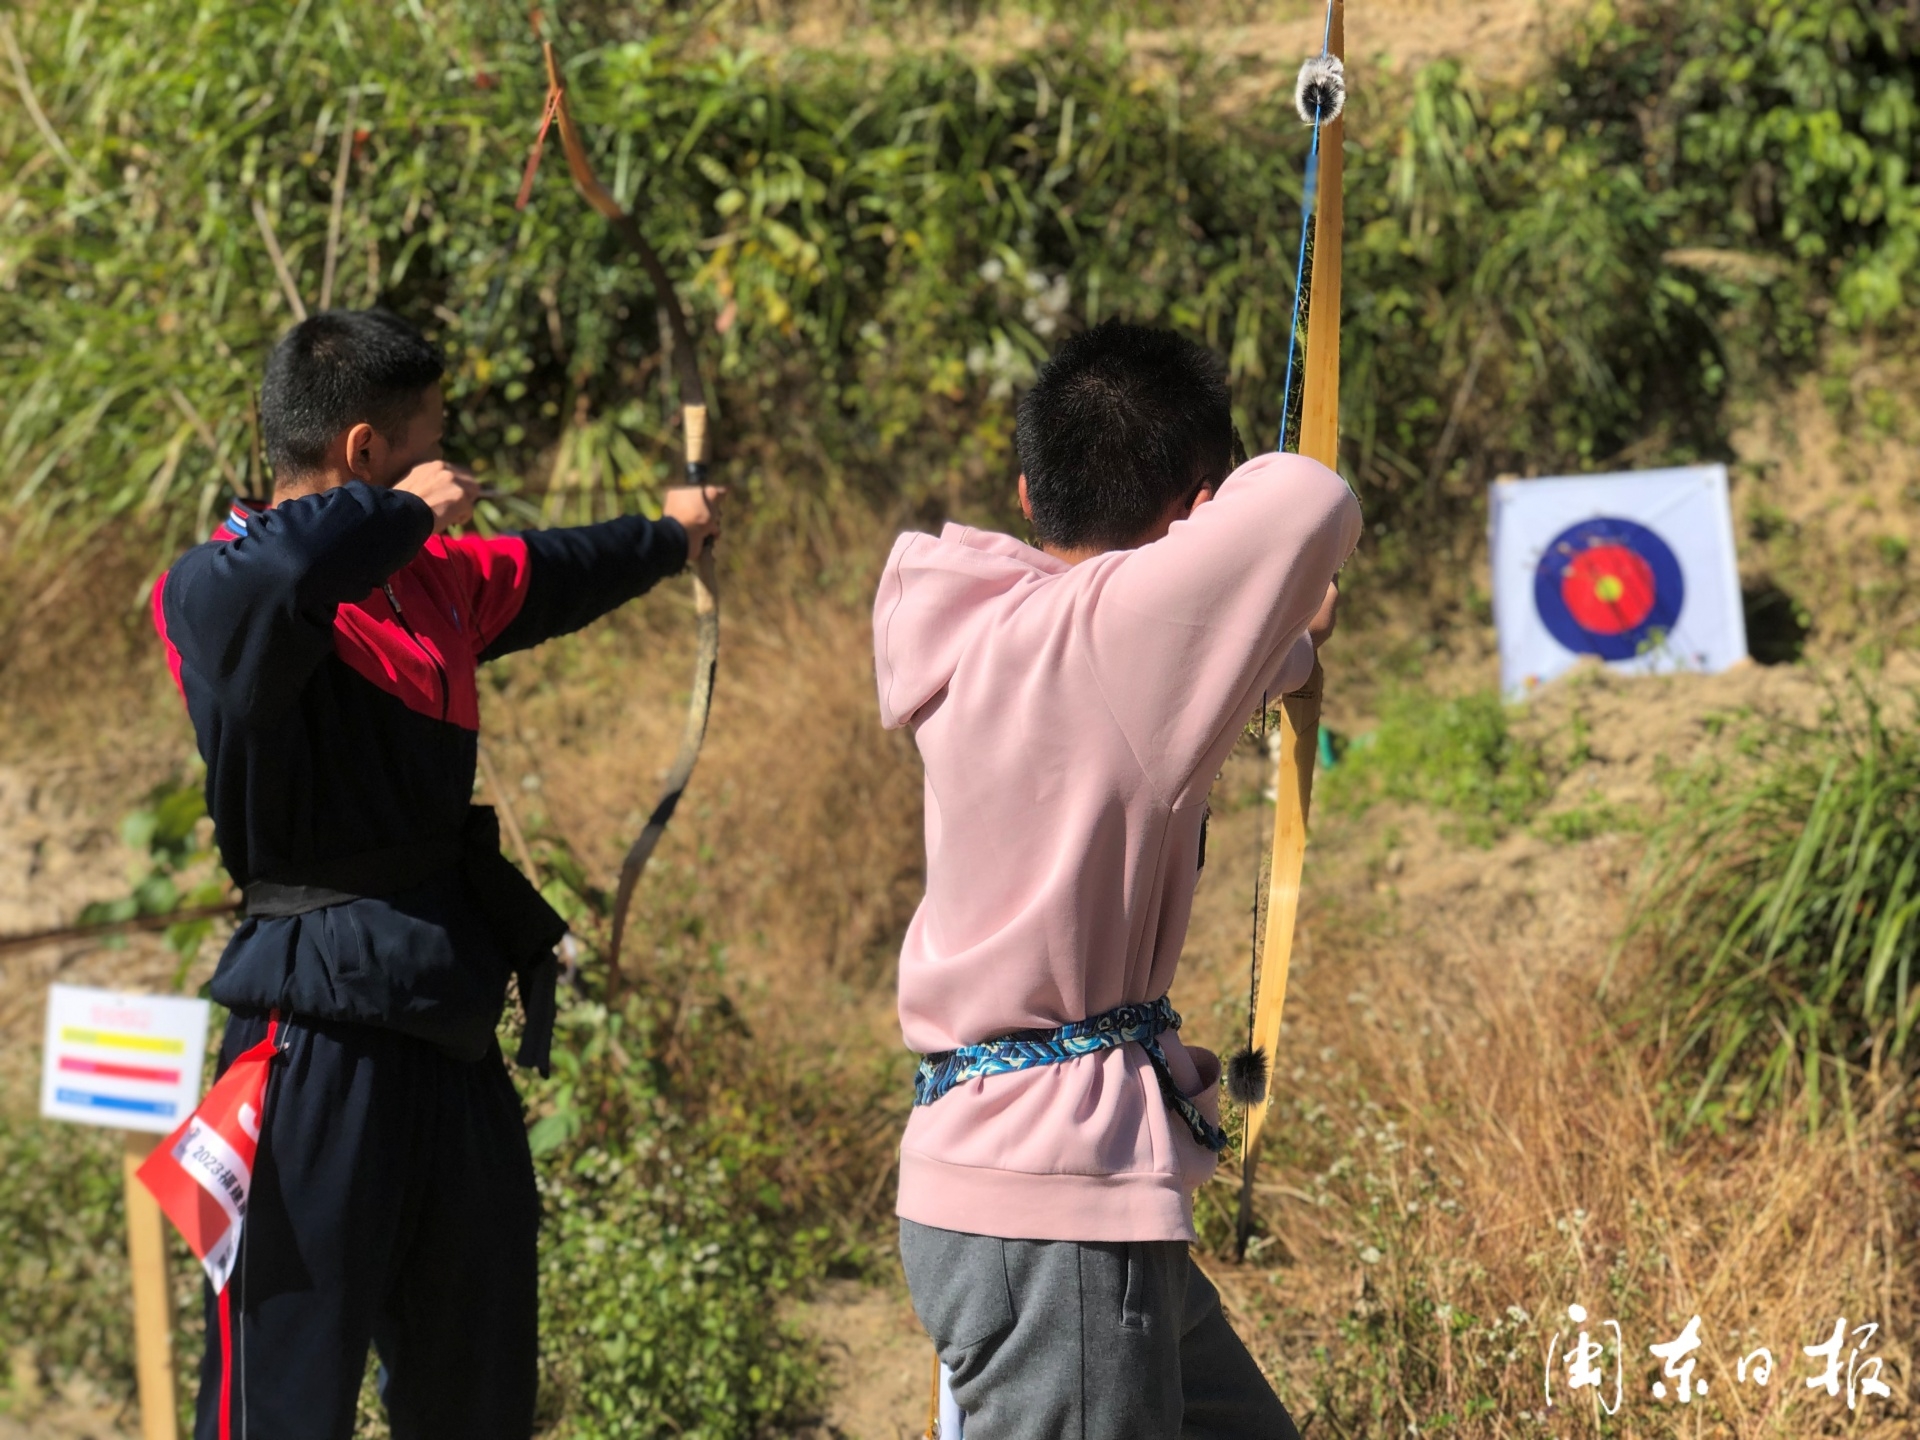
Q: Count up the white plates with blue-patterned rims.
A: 0